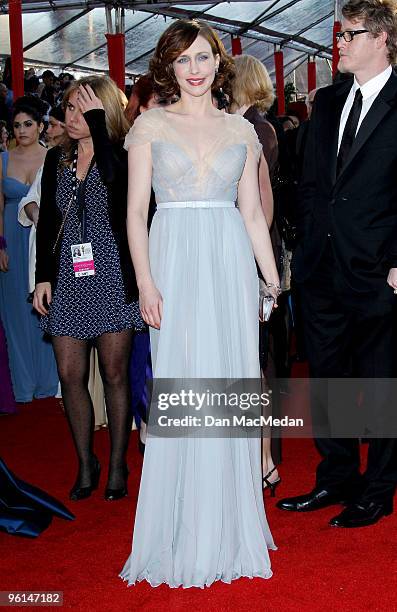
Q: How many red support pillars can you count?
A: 6